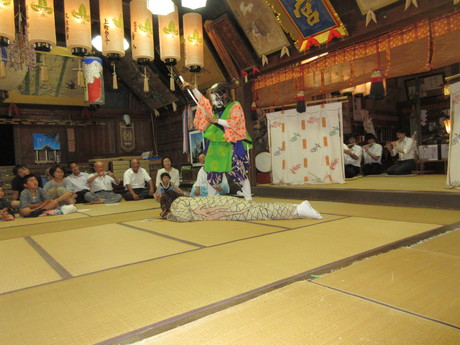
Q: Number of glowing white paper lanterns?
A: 7